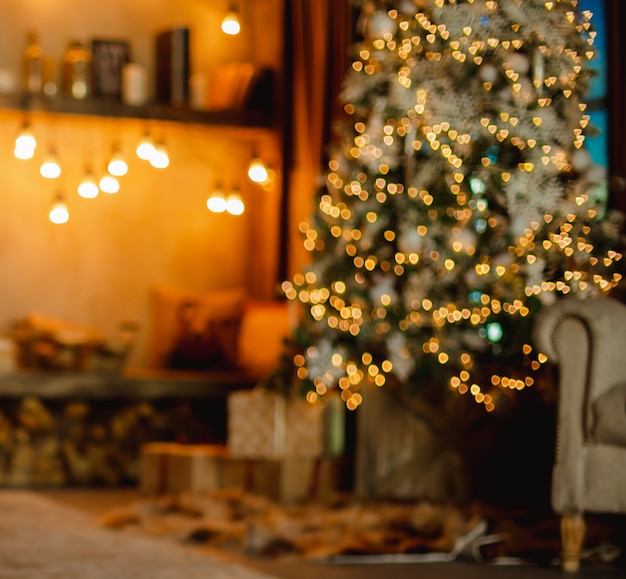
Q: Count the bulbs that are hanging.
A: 13